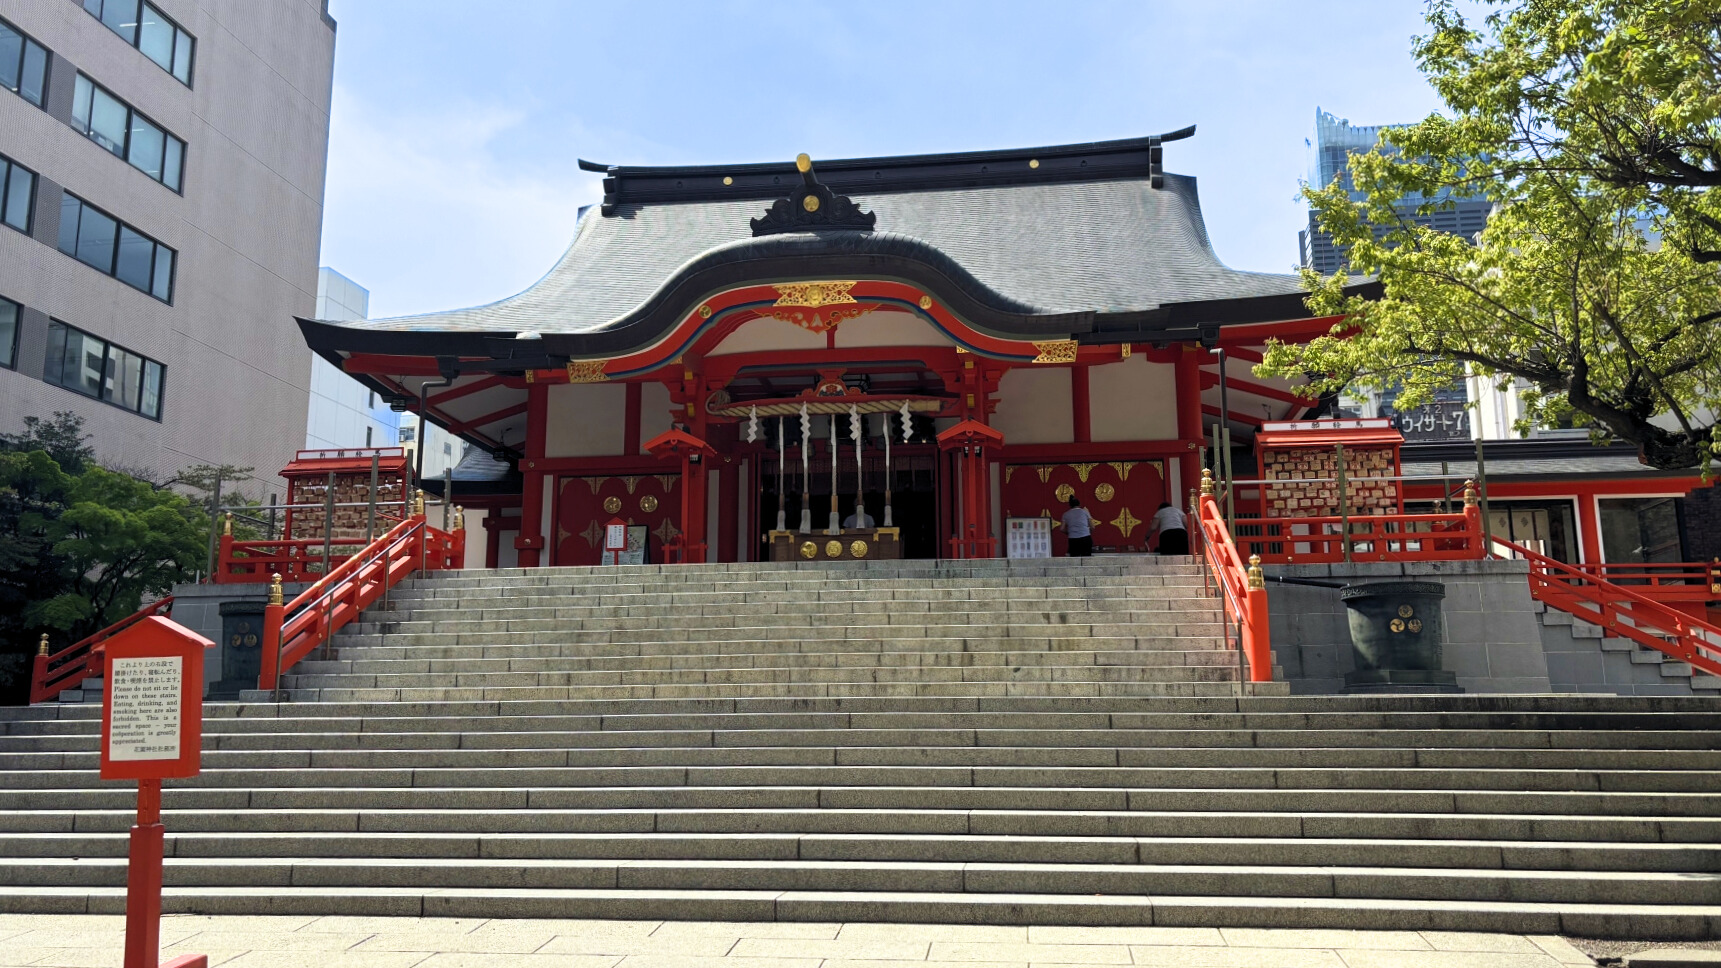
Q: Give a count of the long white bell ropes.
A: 5